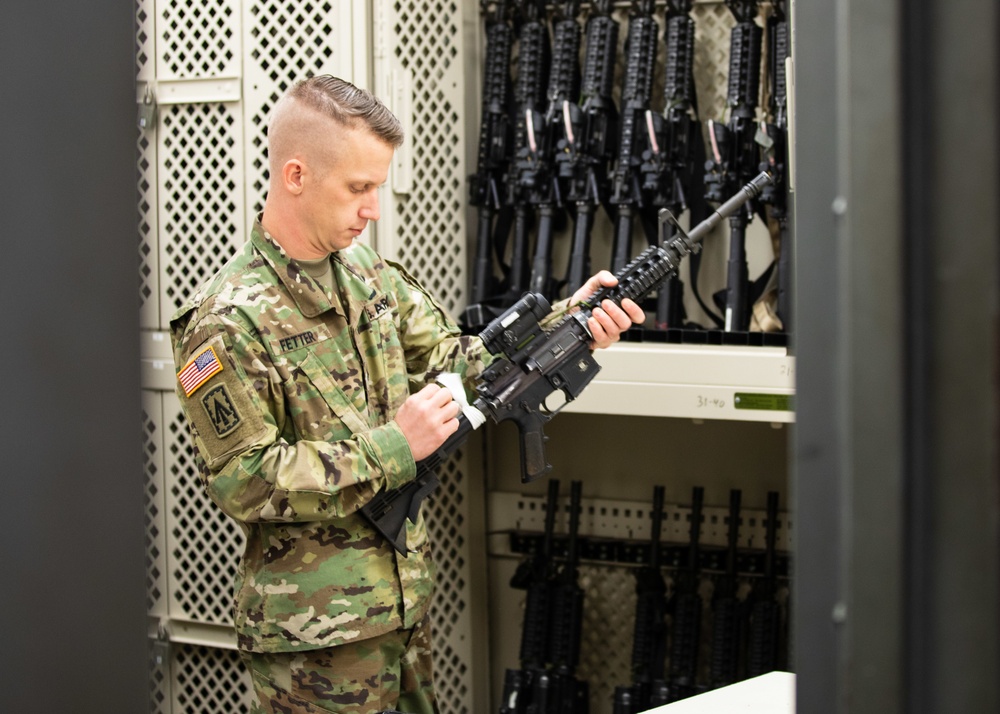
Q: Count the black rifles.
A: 15